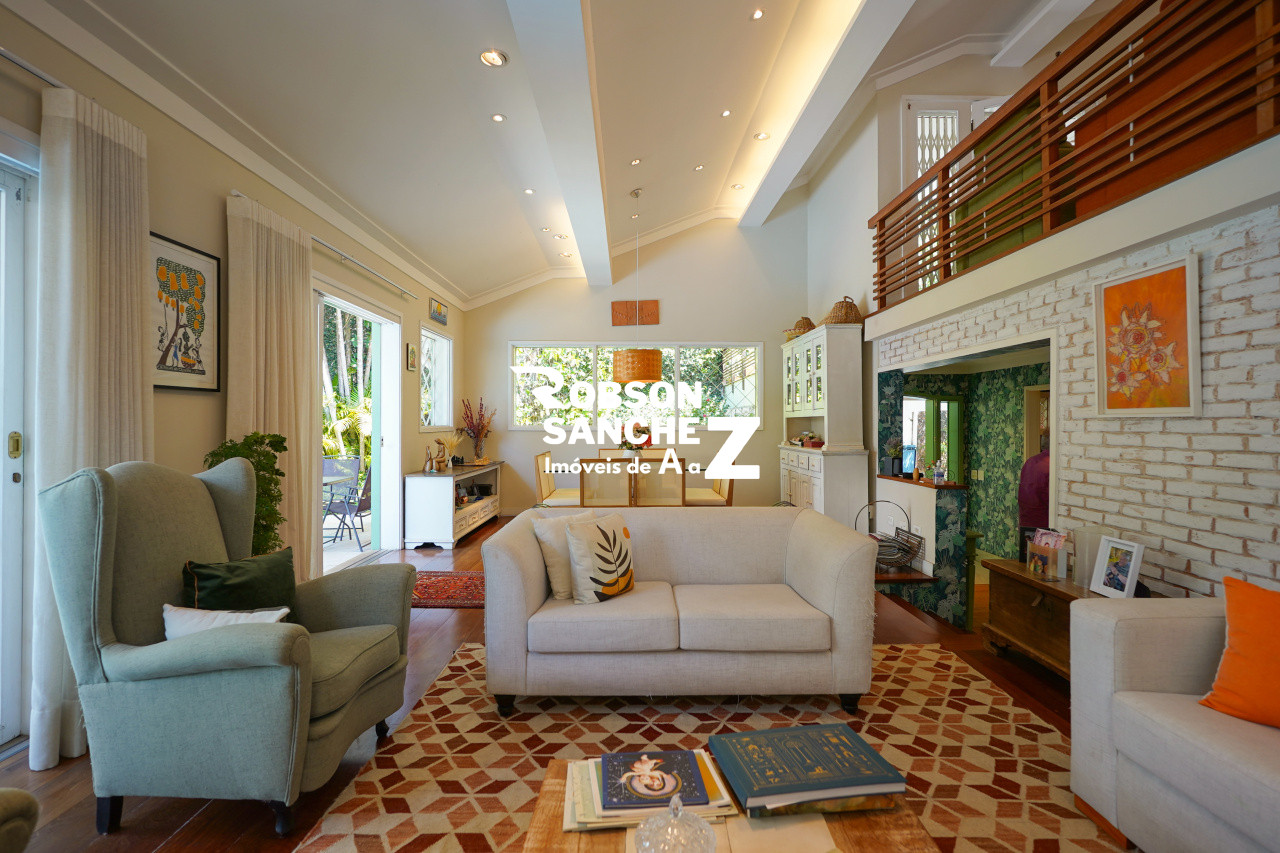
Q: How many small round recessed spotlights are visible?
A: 13